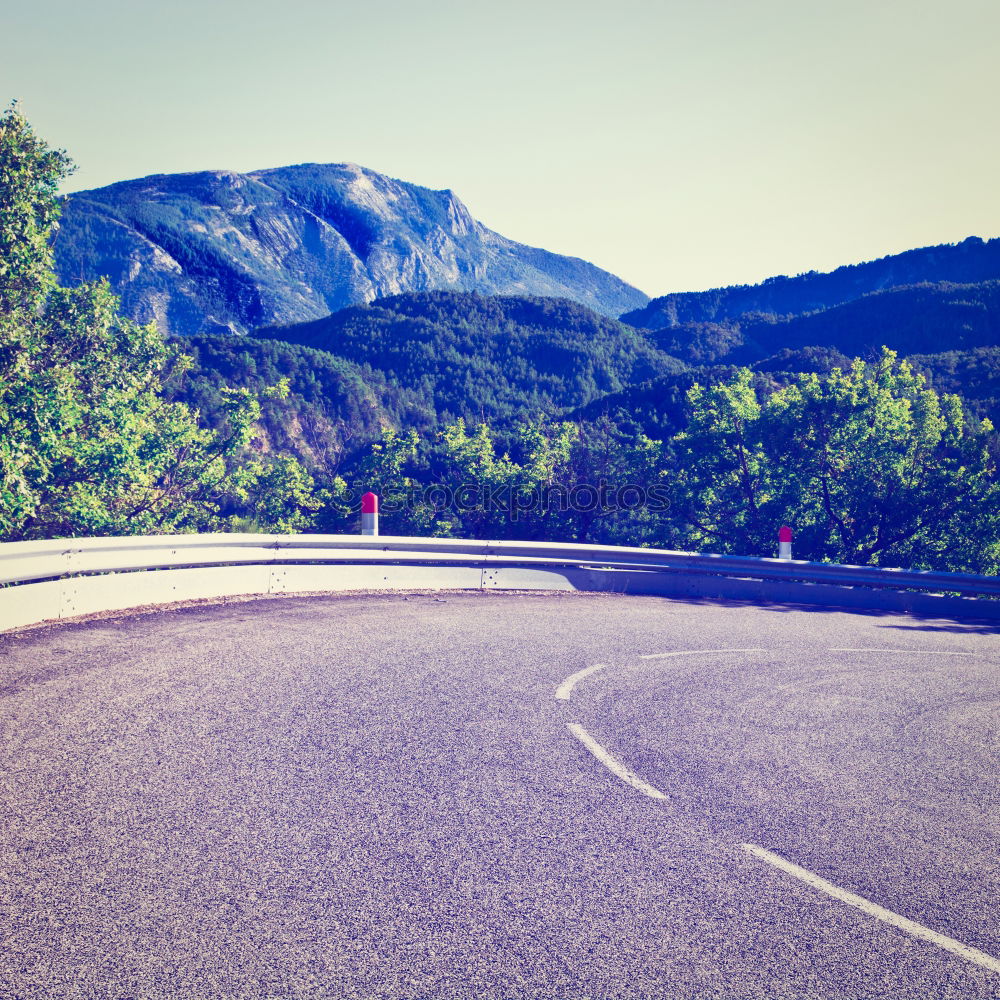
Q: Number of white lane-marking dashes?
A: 5